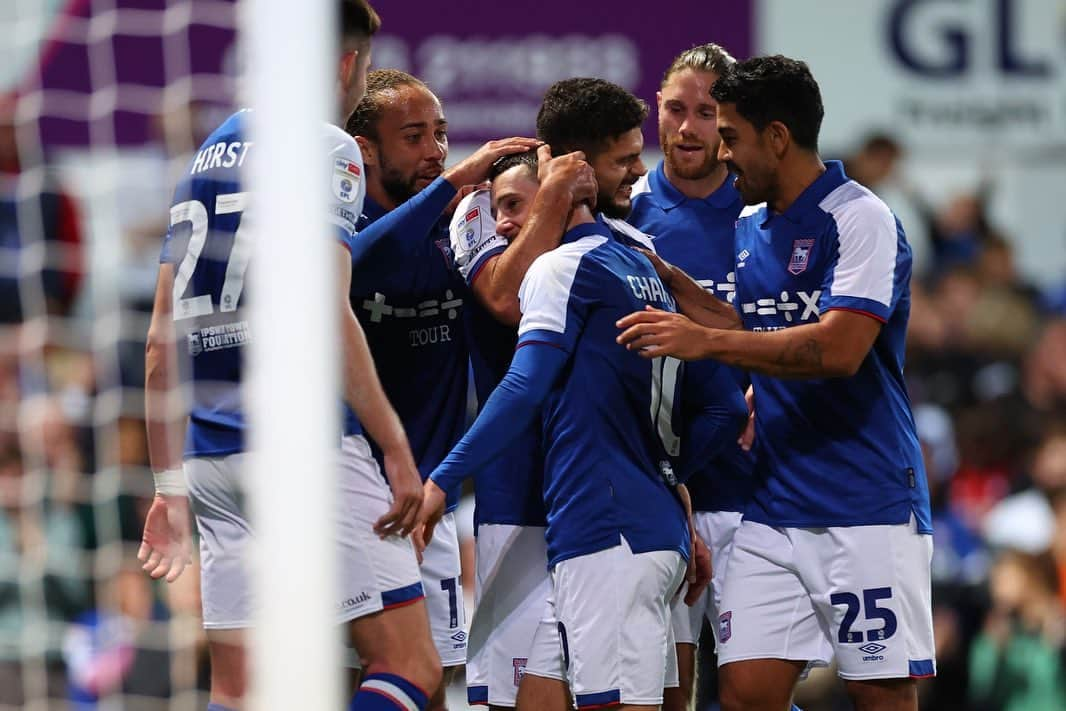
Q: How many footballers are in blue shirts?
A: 6